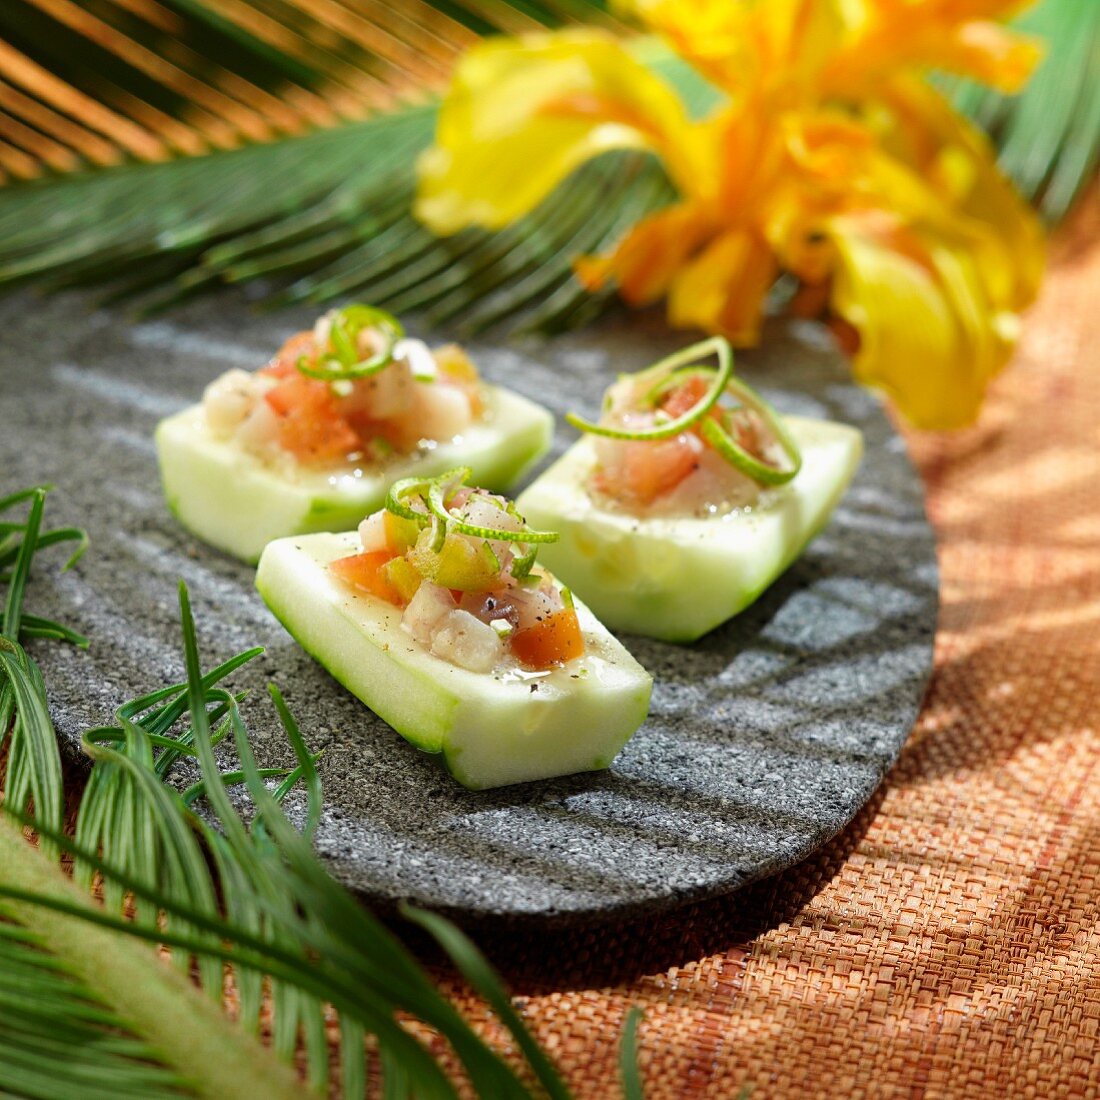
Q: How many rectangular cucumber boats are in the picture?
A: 3